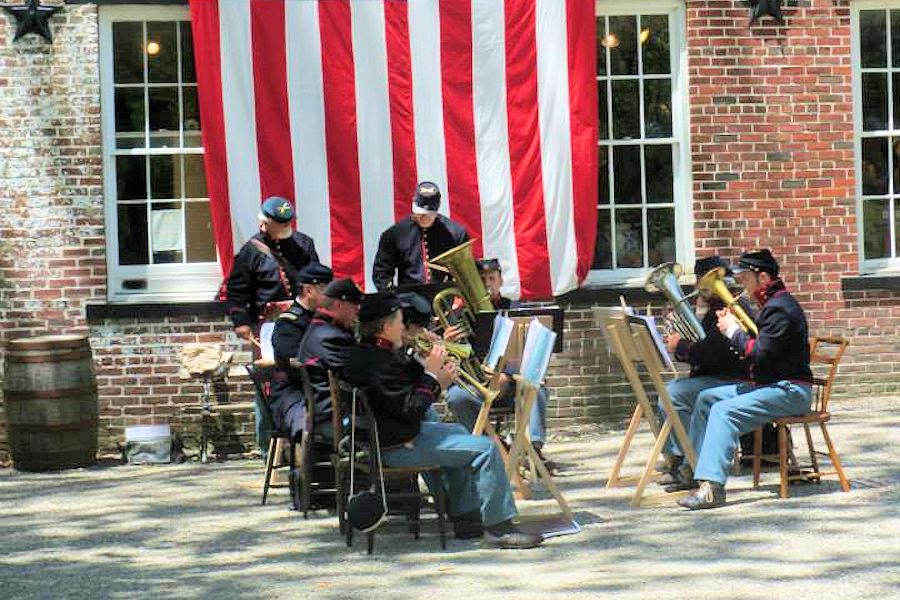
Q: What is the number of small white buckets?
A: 1